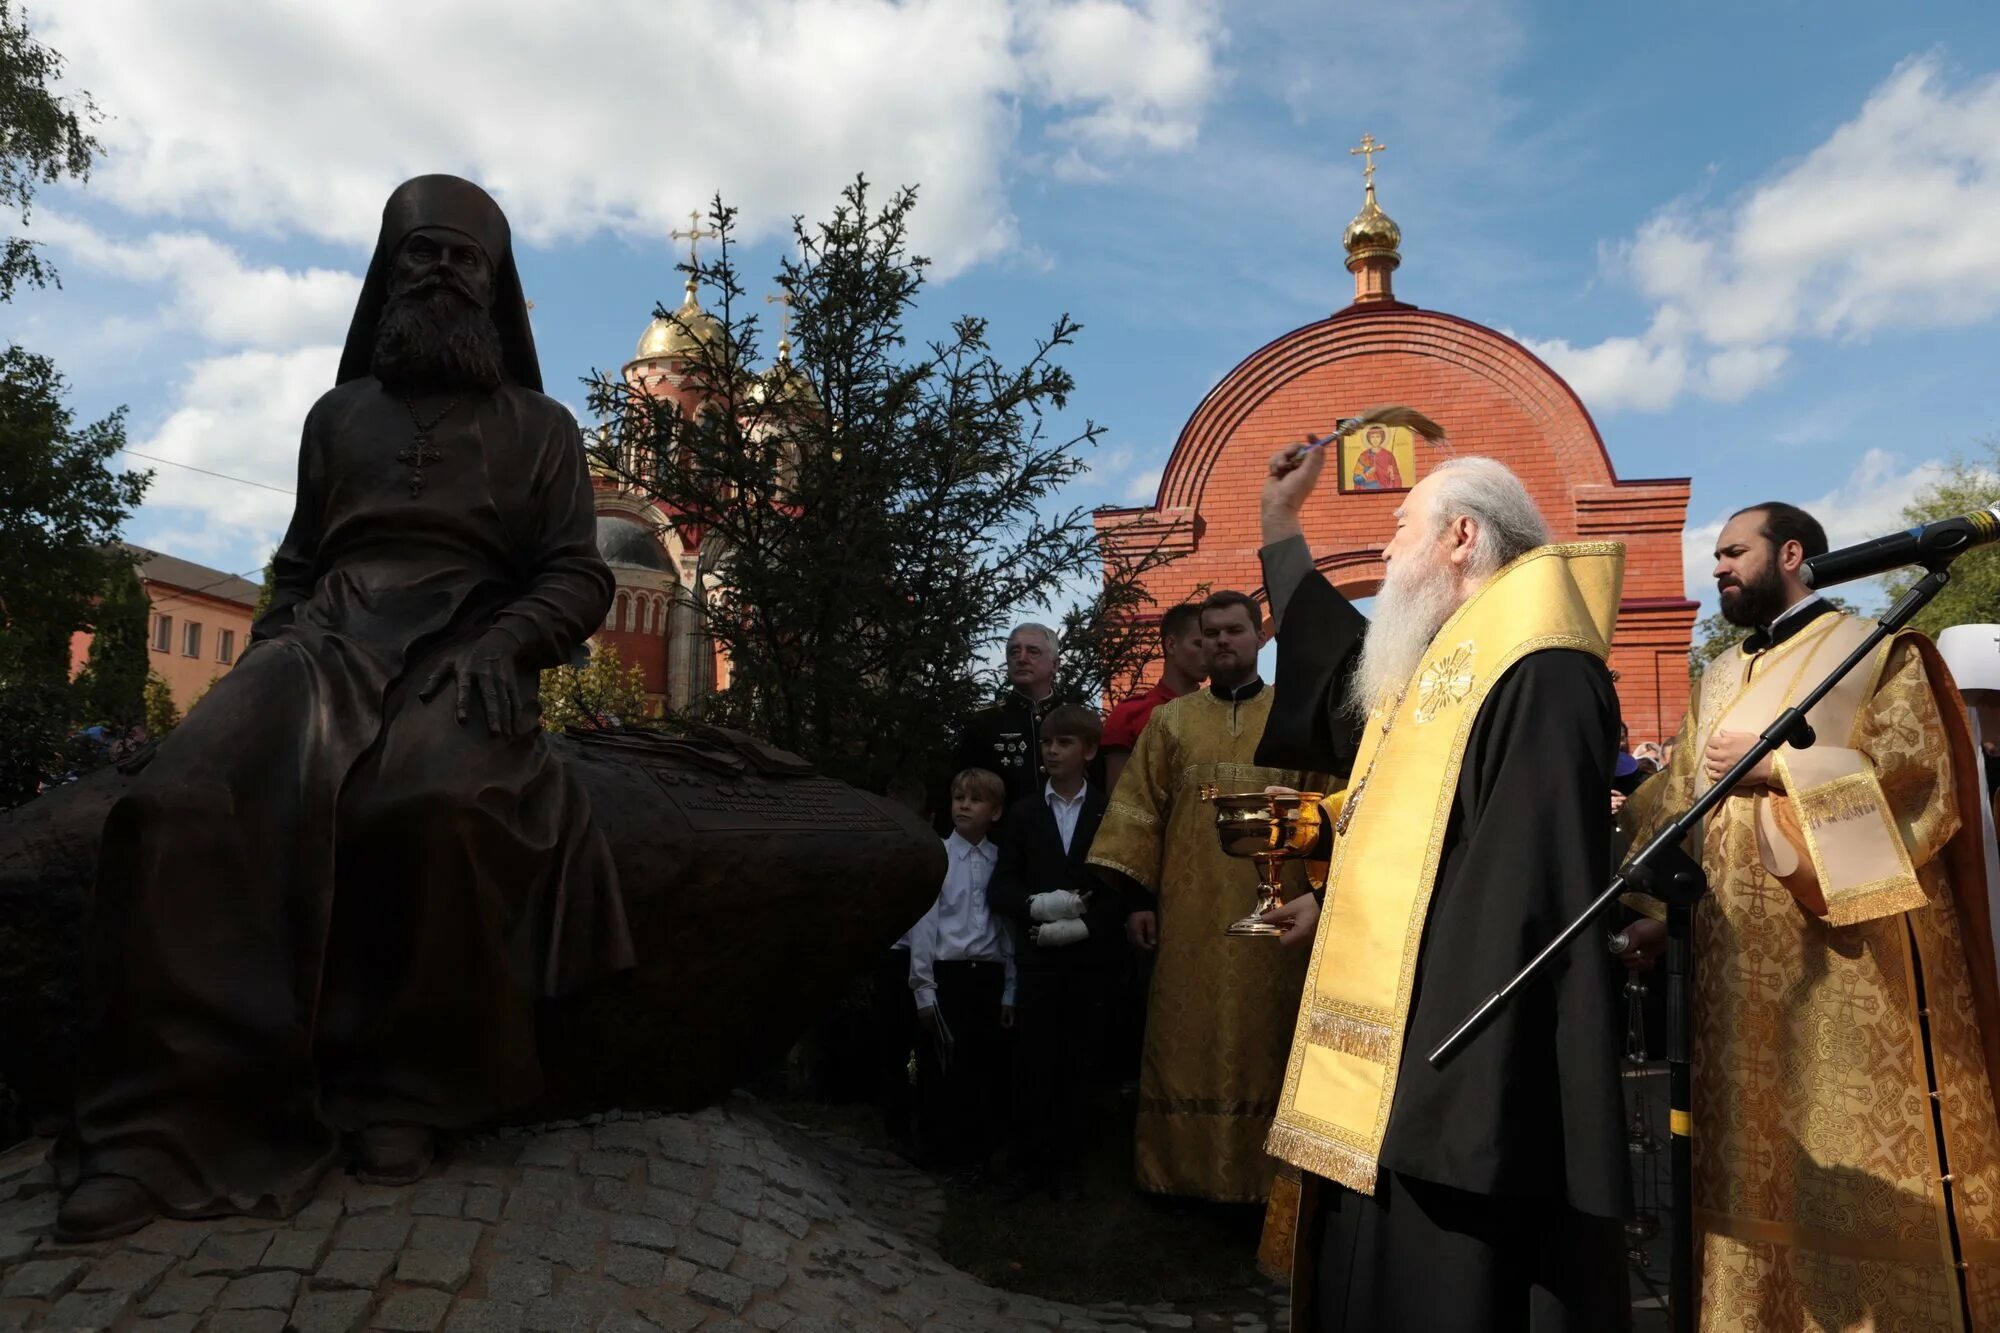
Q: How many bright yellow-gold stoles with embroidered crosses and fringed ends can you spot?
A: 1